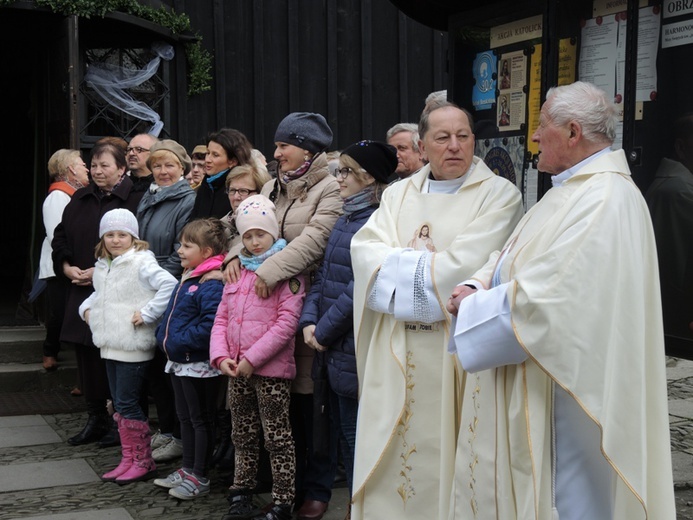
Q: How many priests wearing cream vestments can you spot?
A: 2